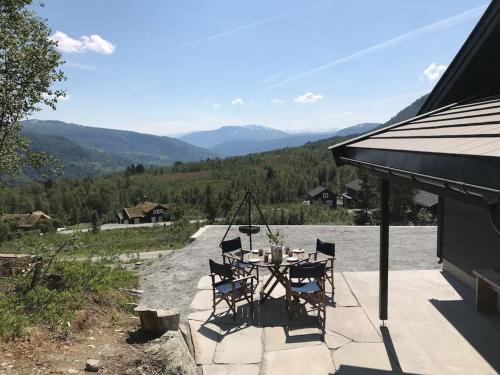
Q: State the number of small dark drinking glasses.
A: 4